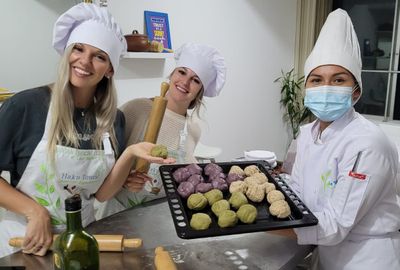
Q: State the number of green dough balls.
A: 8